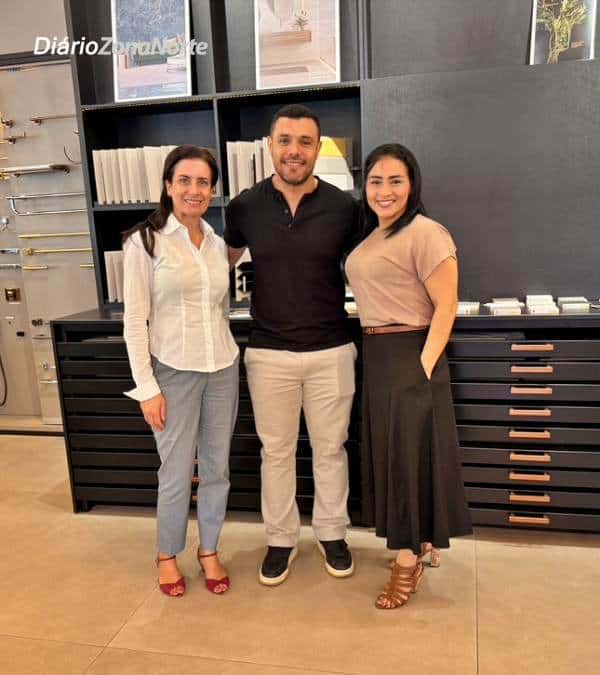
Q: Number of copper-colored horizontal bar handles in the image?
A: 9